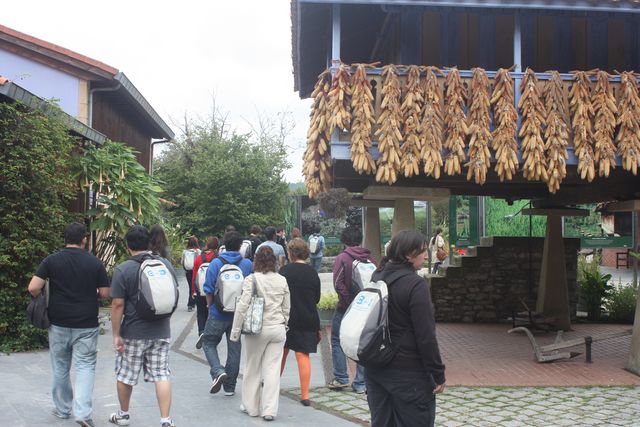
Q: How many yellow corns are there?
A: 14